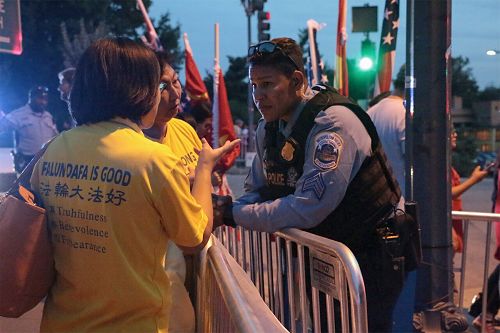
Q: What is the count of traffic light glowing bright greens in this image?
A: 1